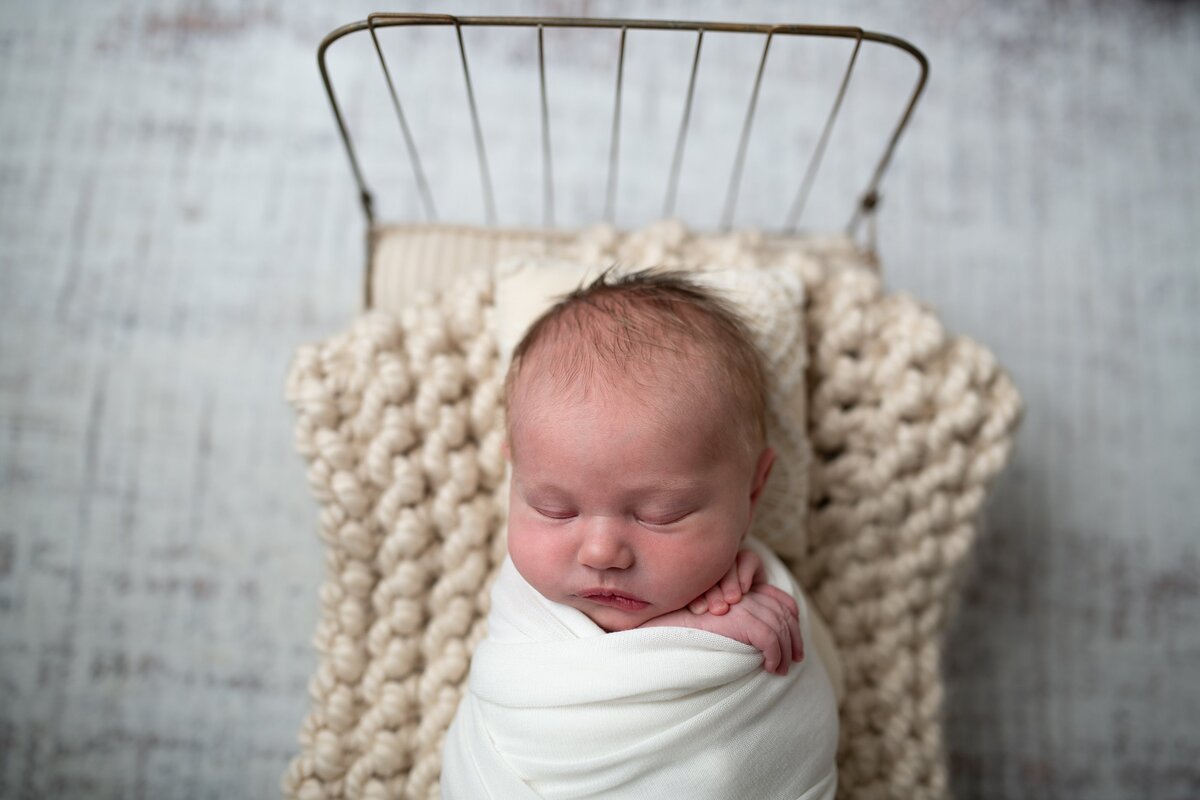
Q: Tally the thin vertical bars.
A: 7